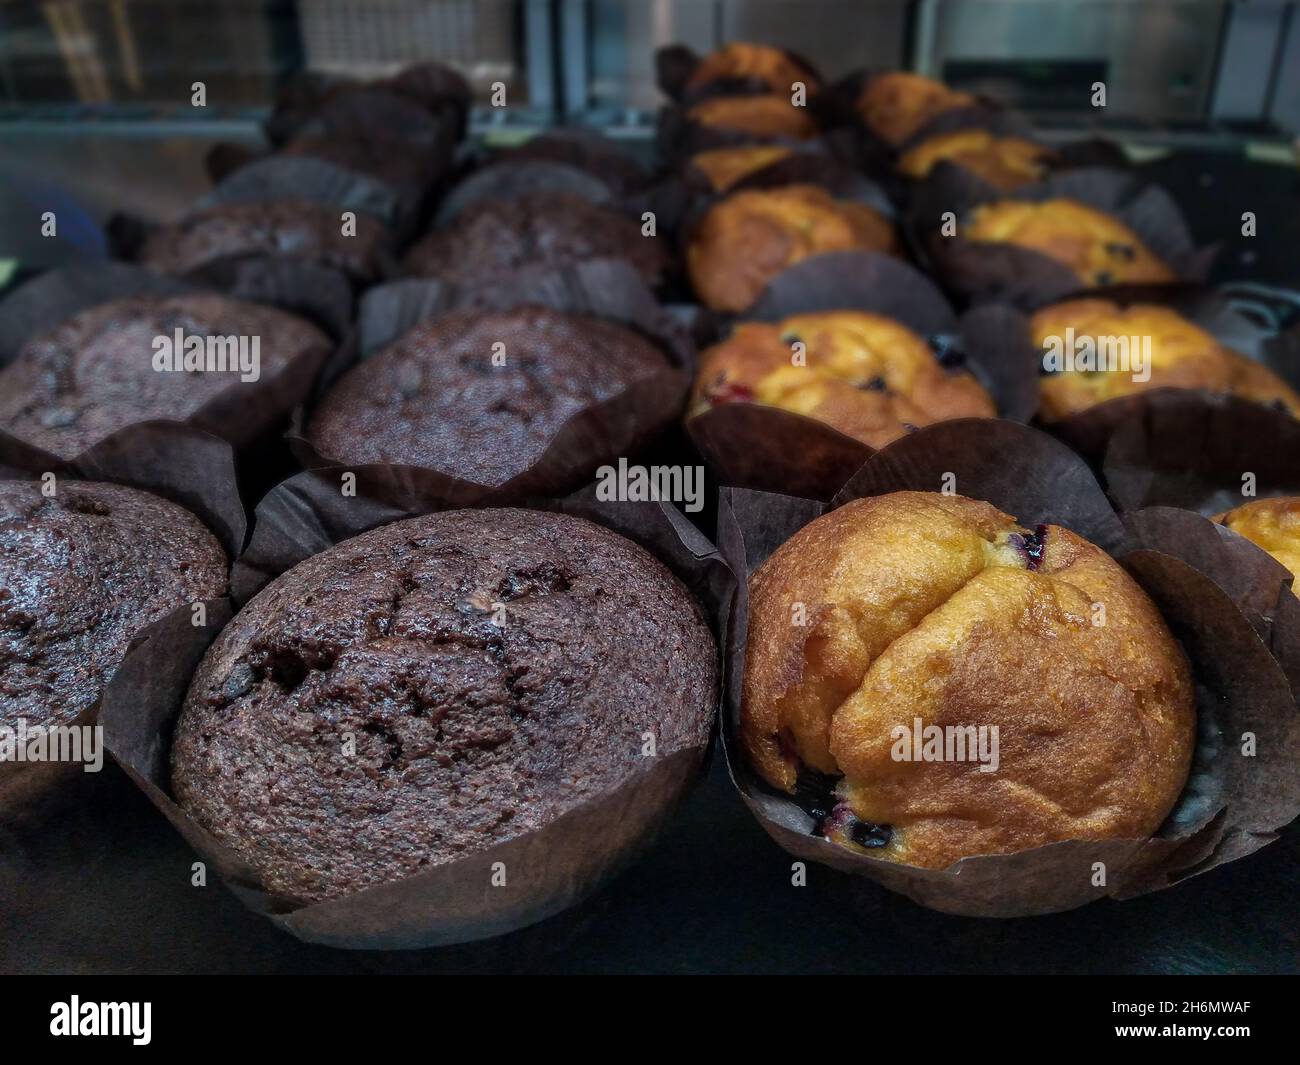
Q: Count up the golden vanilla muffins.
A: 11